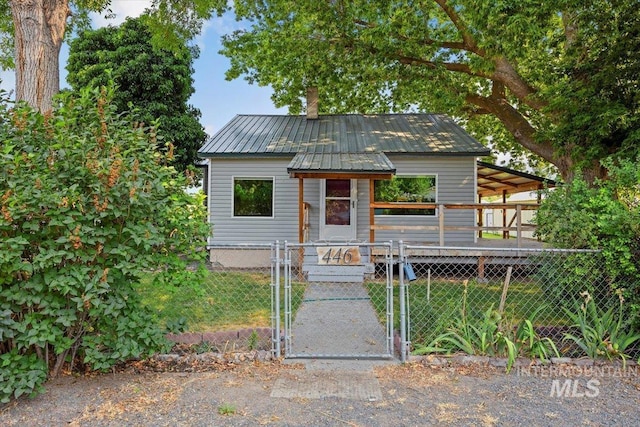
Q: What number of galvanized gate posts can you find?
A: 2